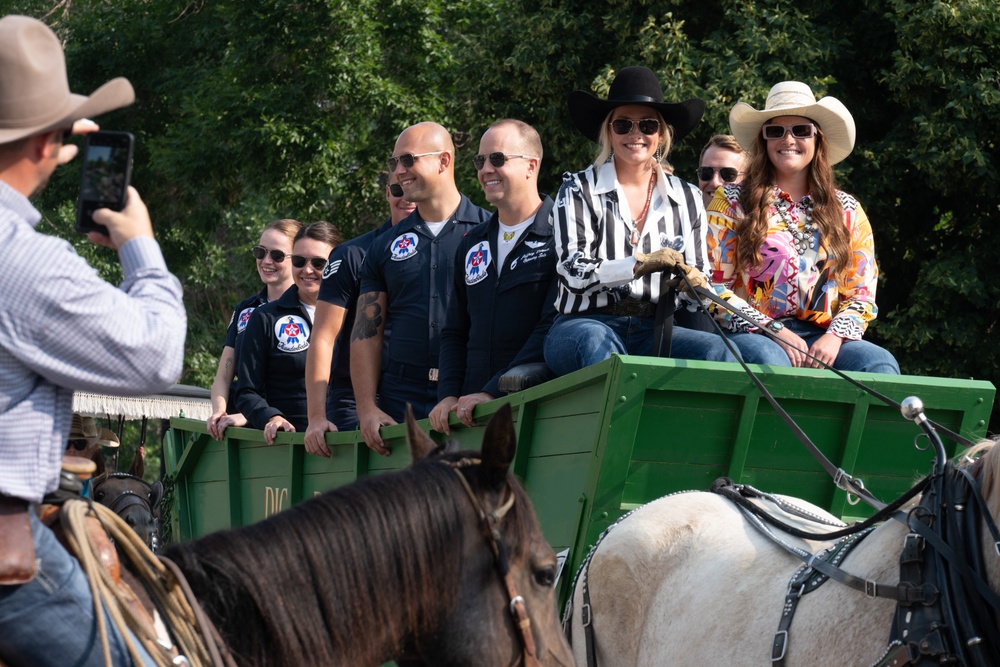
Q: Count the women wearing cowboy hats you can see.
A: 2